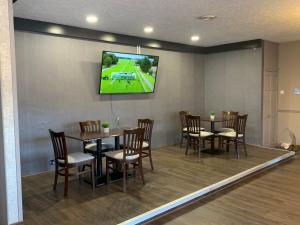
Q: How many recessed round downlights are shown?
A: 3